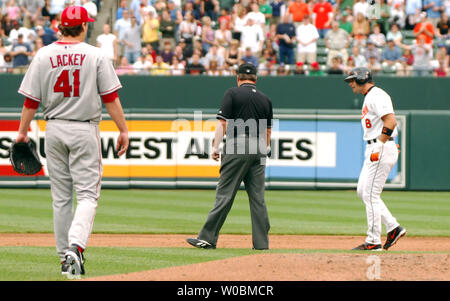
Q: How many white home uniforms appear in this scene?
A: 1